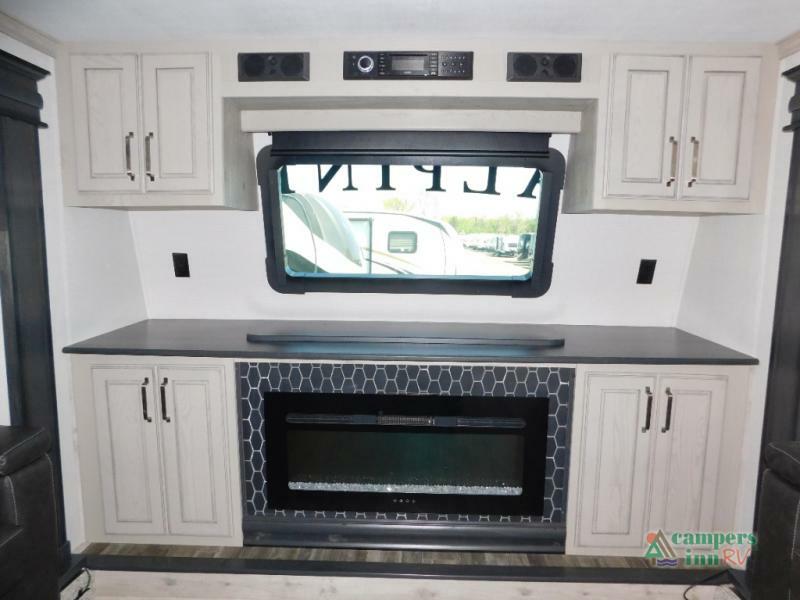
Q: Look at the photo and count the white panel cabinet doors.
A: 8